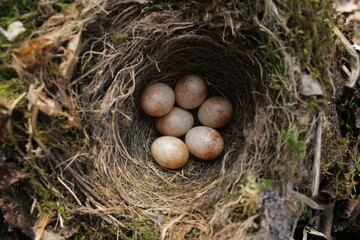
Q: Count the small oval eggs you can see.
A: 6